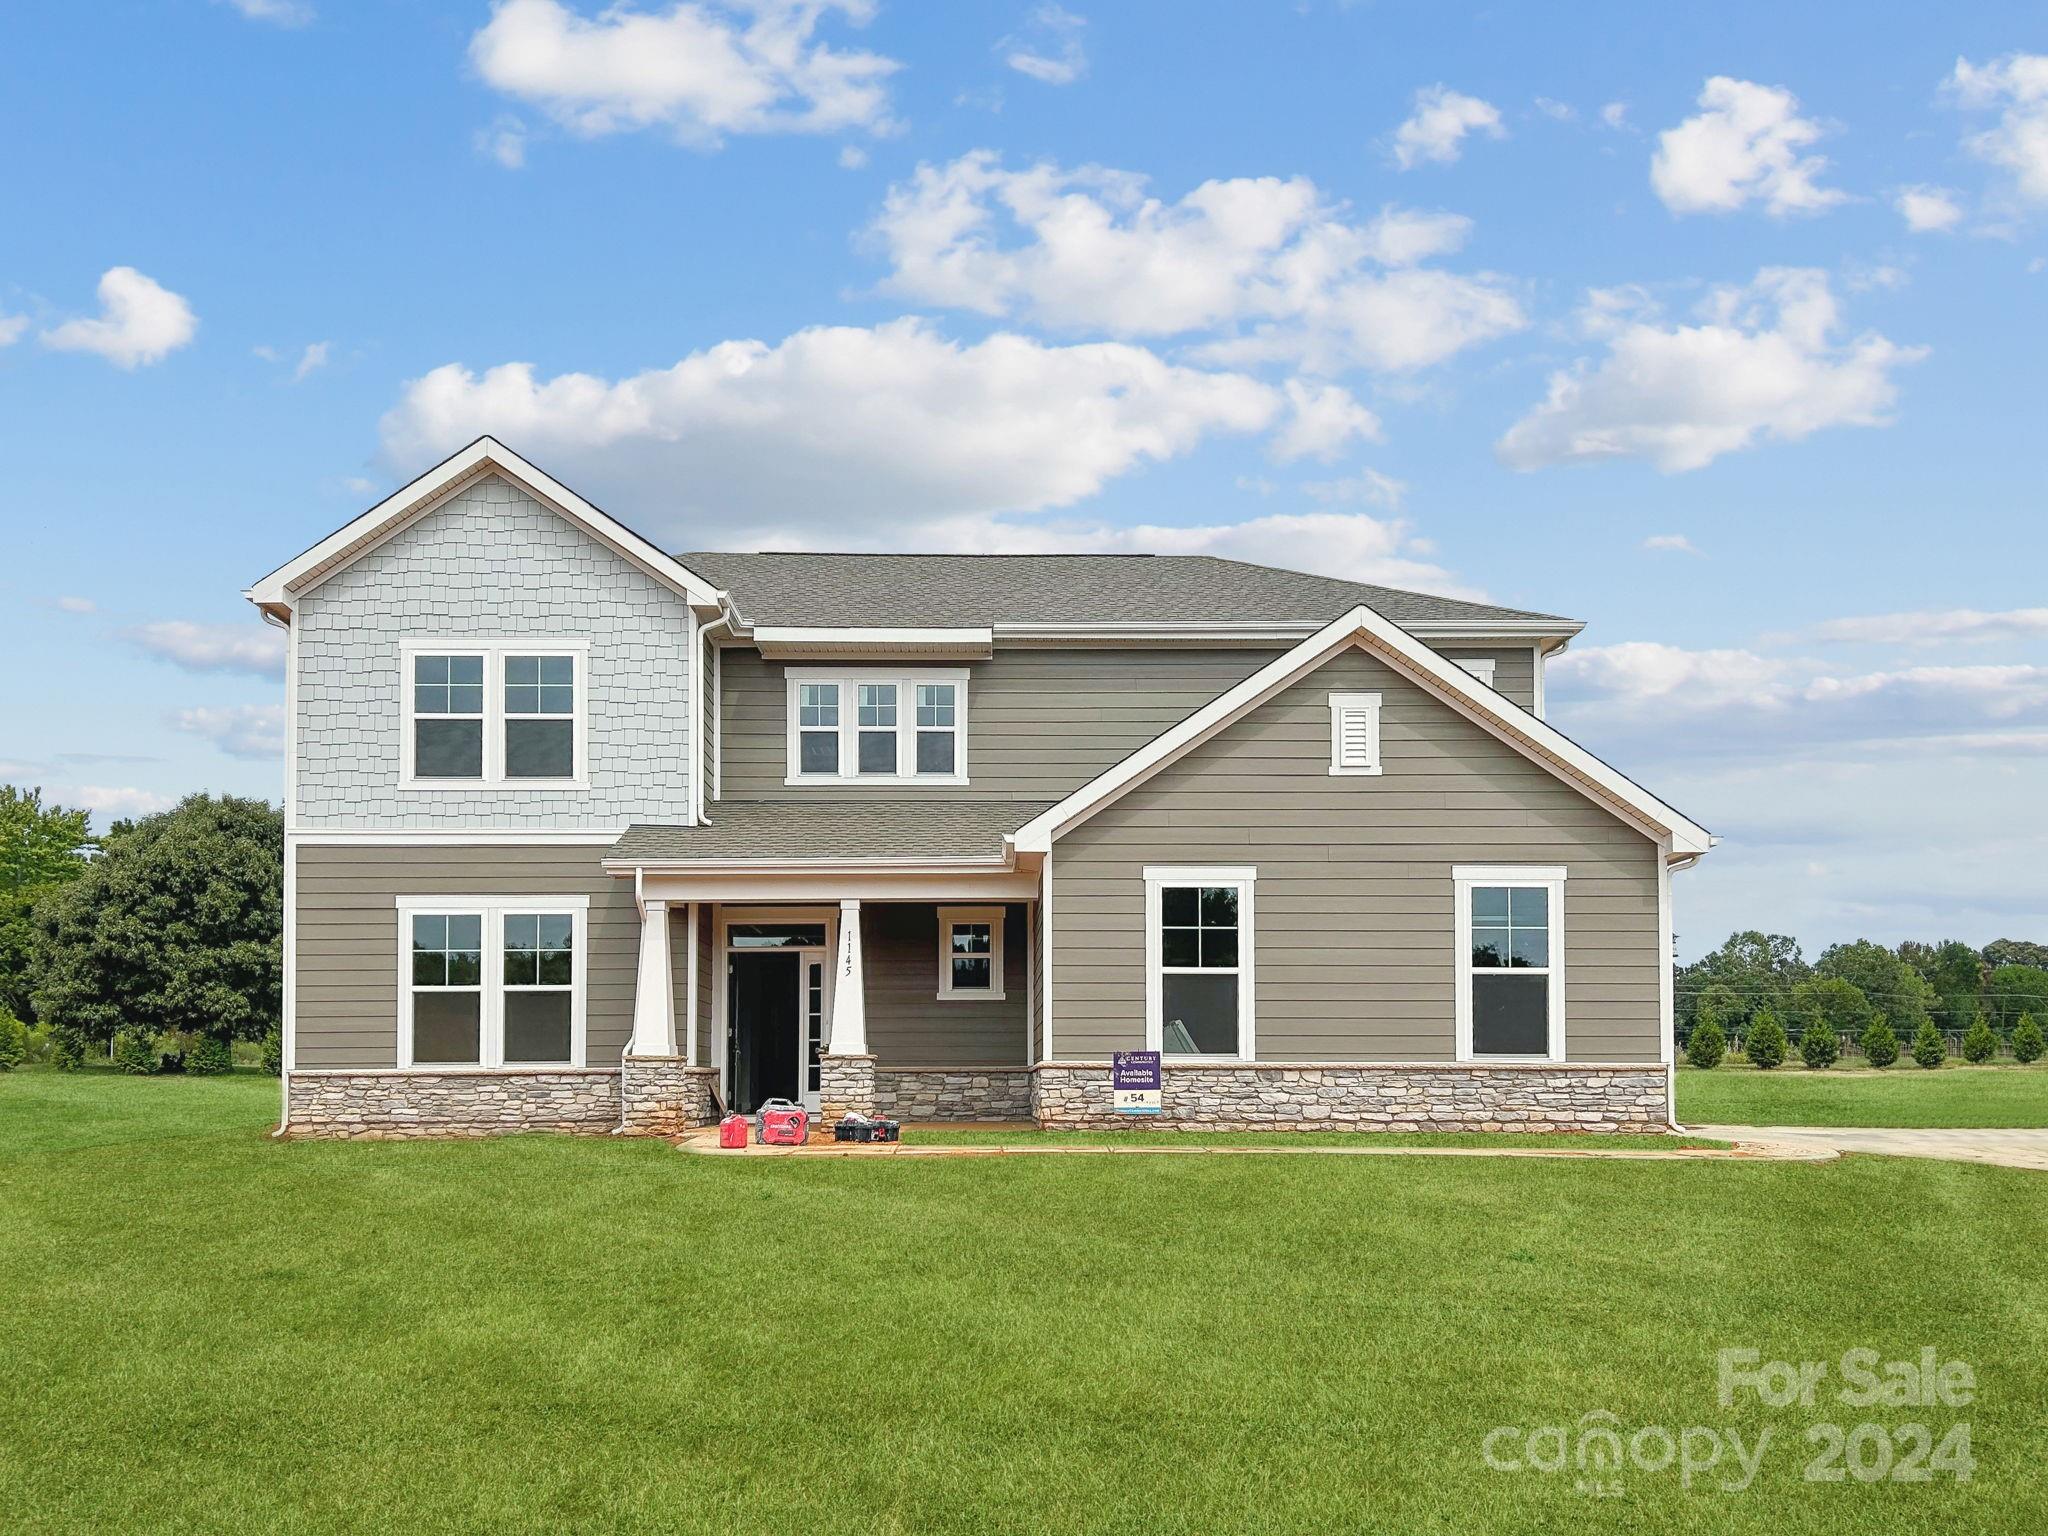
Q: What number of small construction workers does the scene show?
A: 0